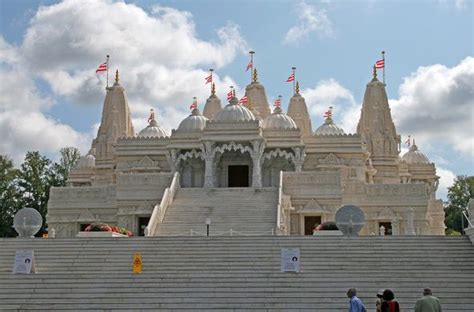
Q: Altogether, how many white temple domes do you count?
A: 7